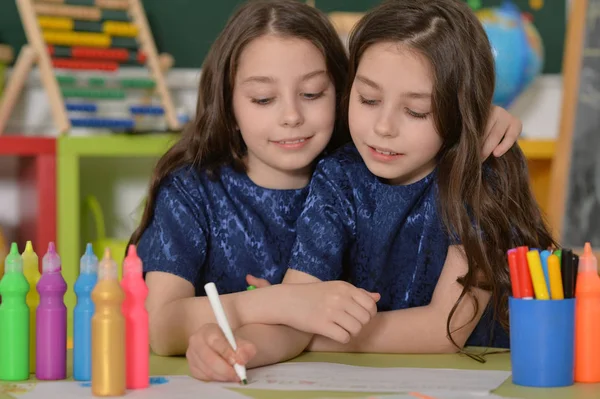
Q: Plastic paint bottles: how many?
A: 7